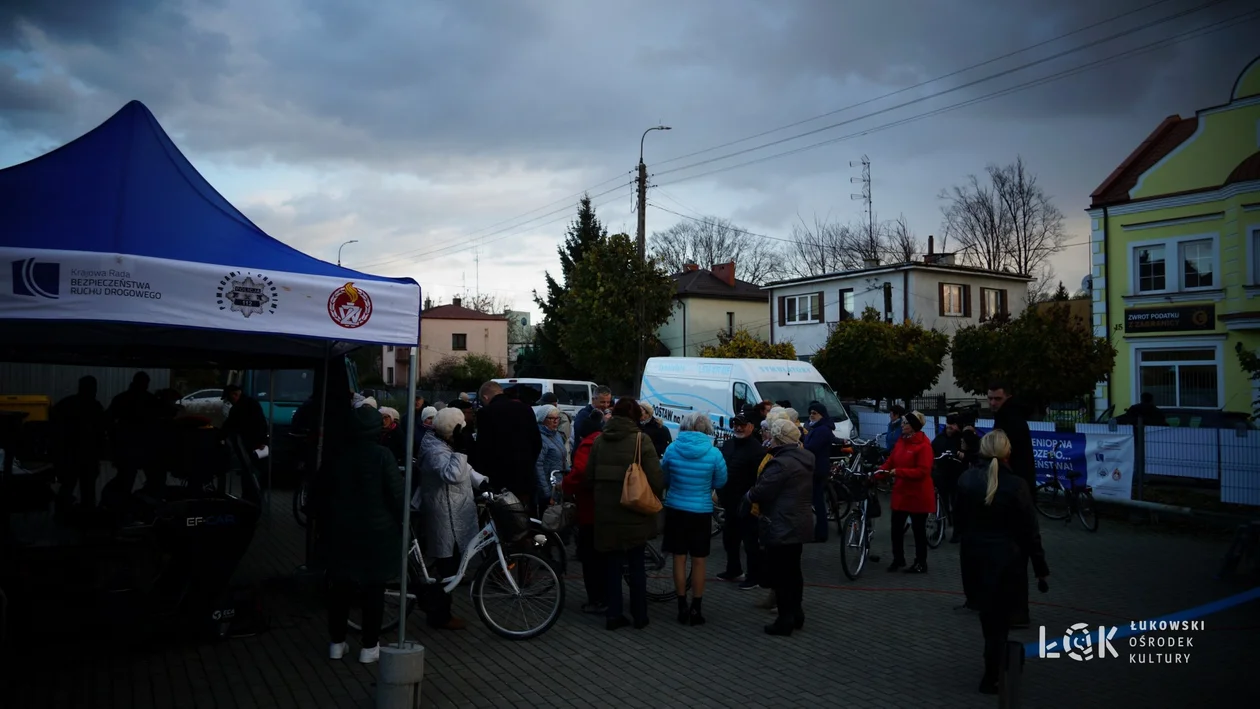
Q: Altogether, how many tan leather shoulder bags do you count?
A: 1